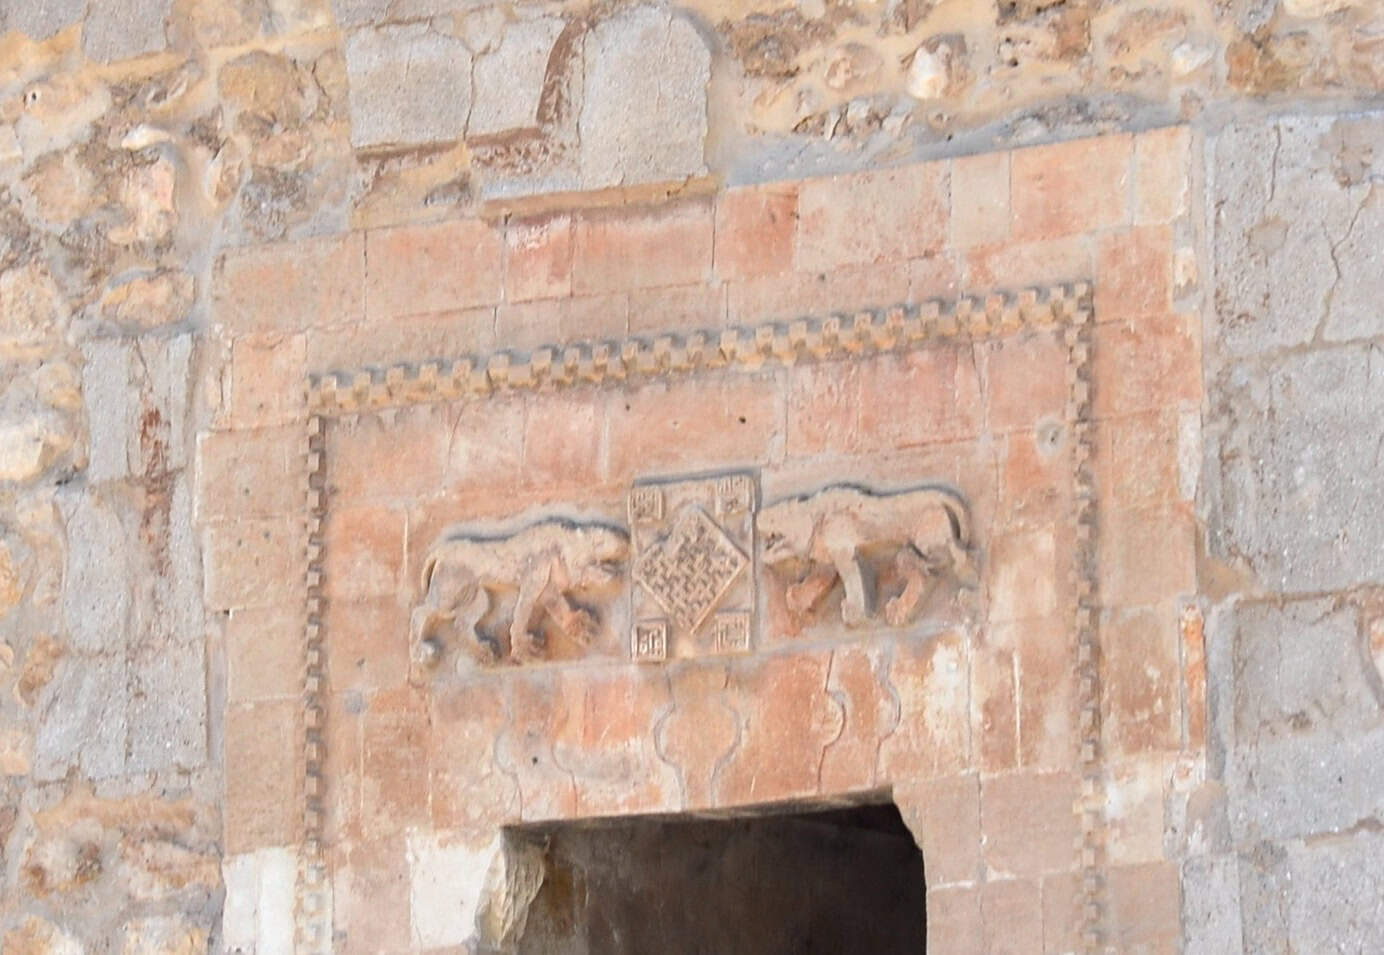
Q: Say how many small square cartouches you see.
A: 4